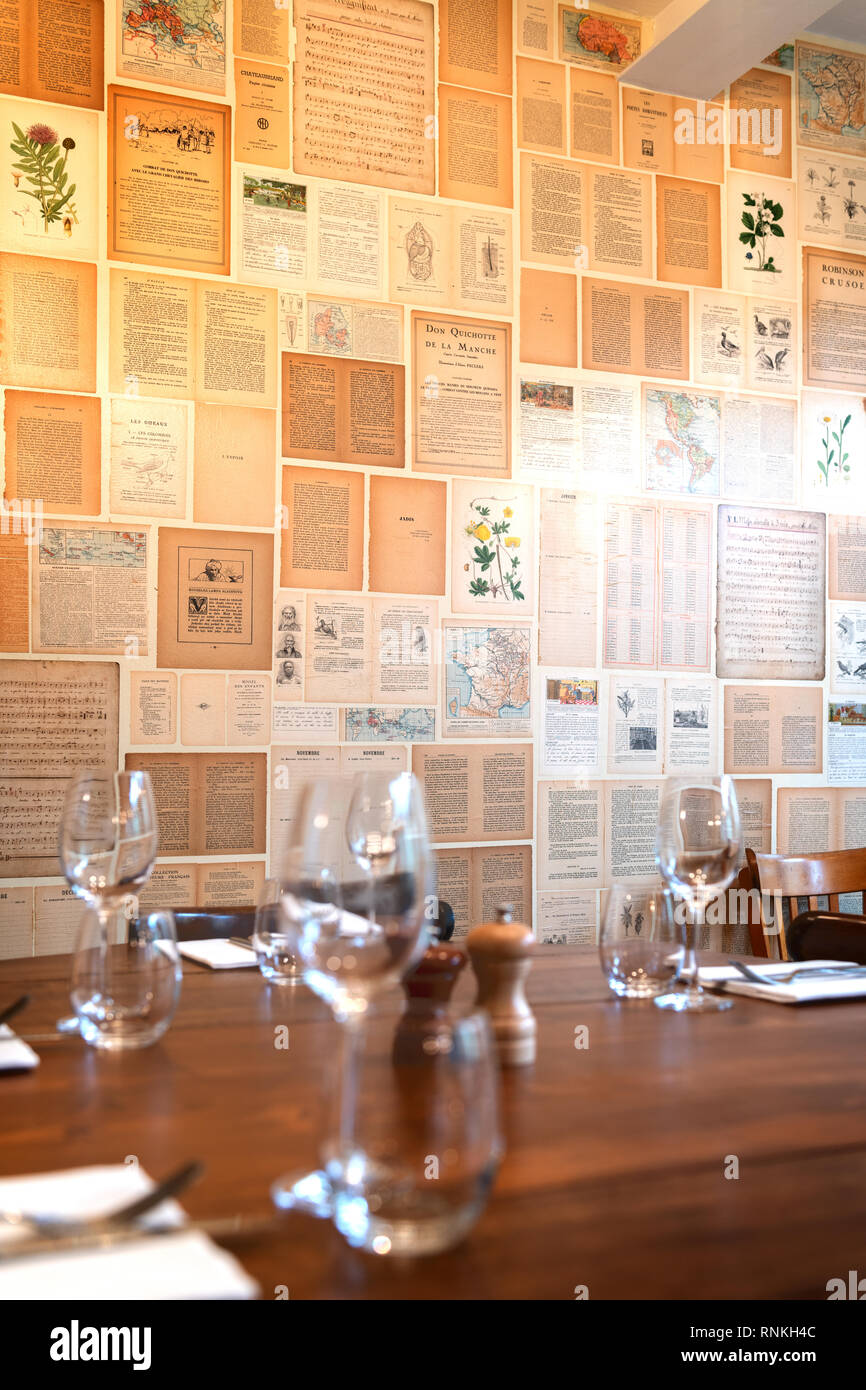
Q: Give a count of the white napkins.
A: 4